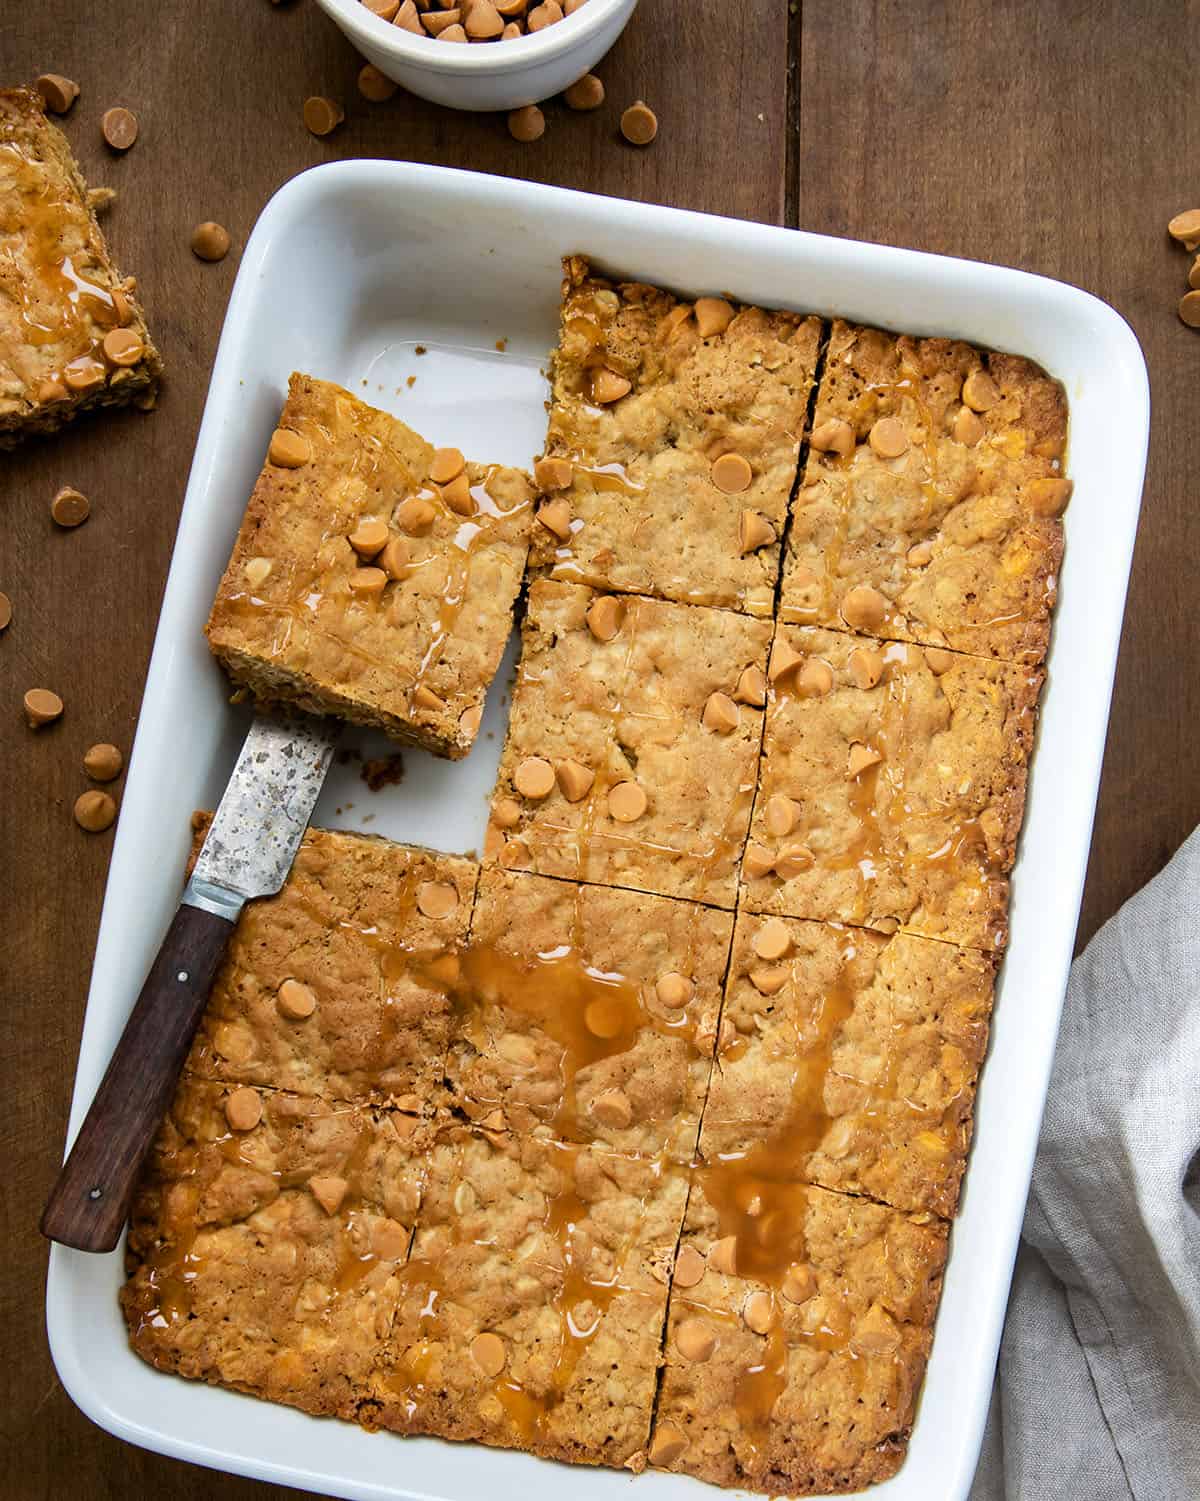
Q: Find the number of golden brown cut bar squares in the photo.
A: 12